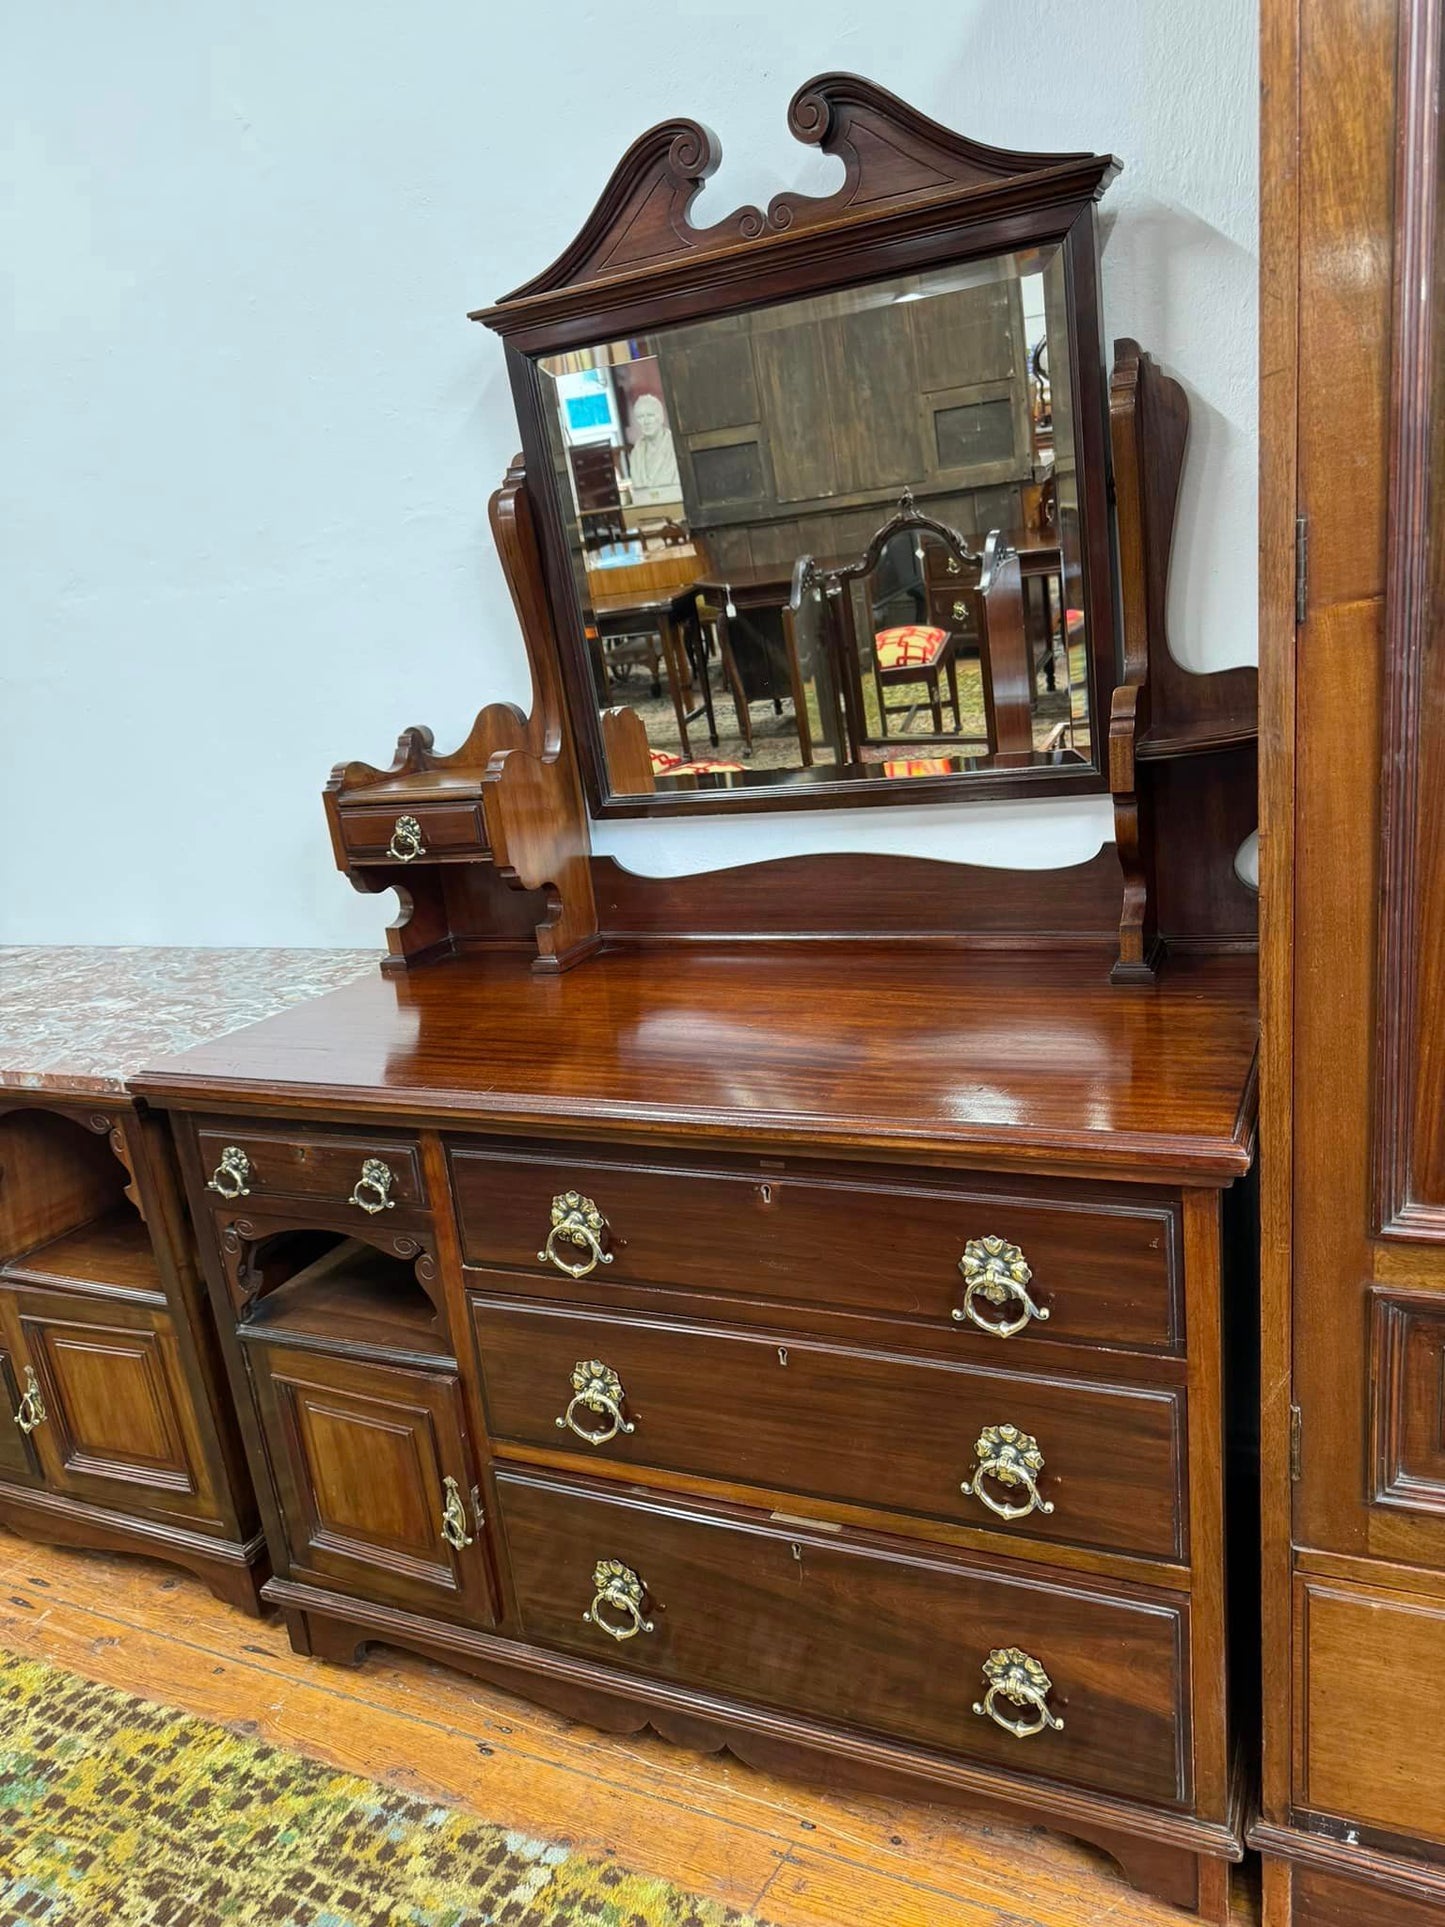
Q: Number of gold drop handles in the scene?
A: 11